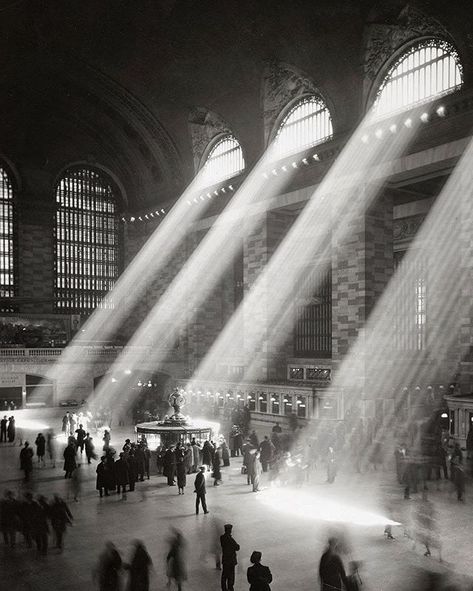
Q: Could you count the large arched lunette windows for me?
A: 3